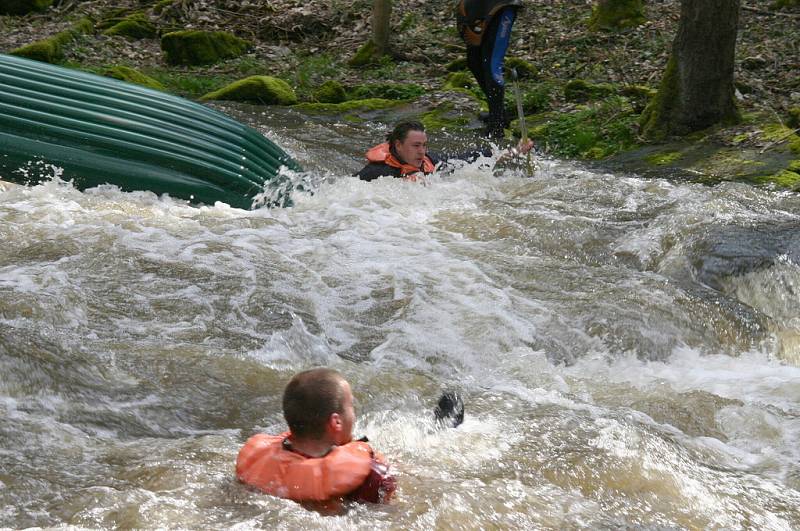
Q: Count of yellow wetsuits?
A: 0